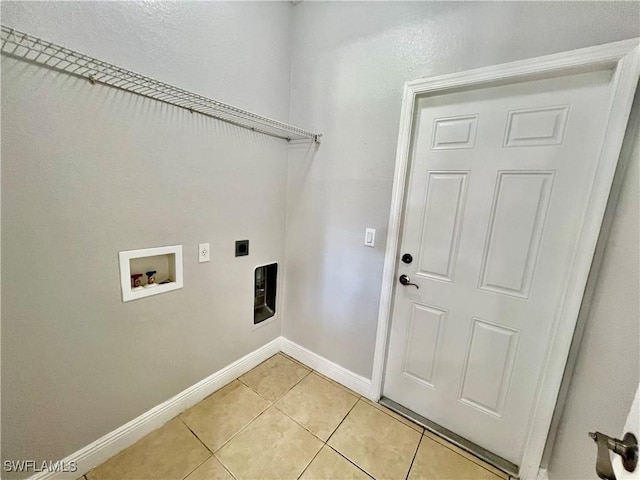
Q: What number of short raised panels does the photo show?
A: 2